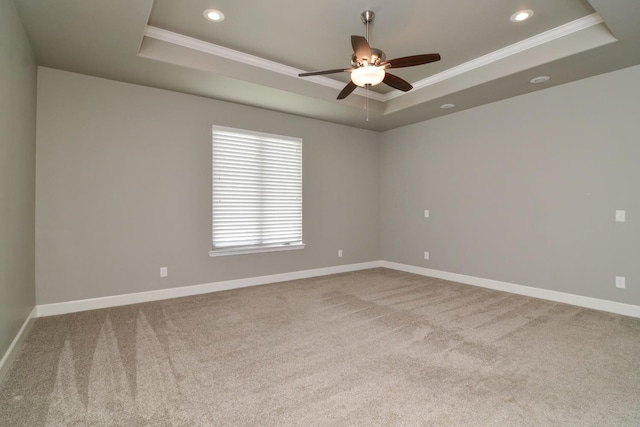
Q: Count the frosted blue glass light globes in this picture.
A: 0